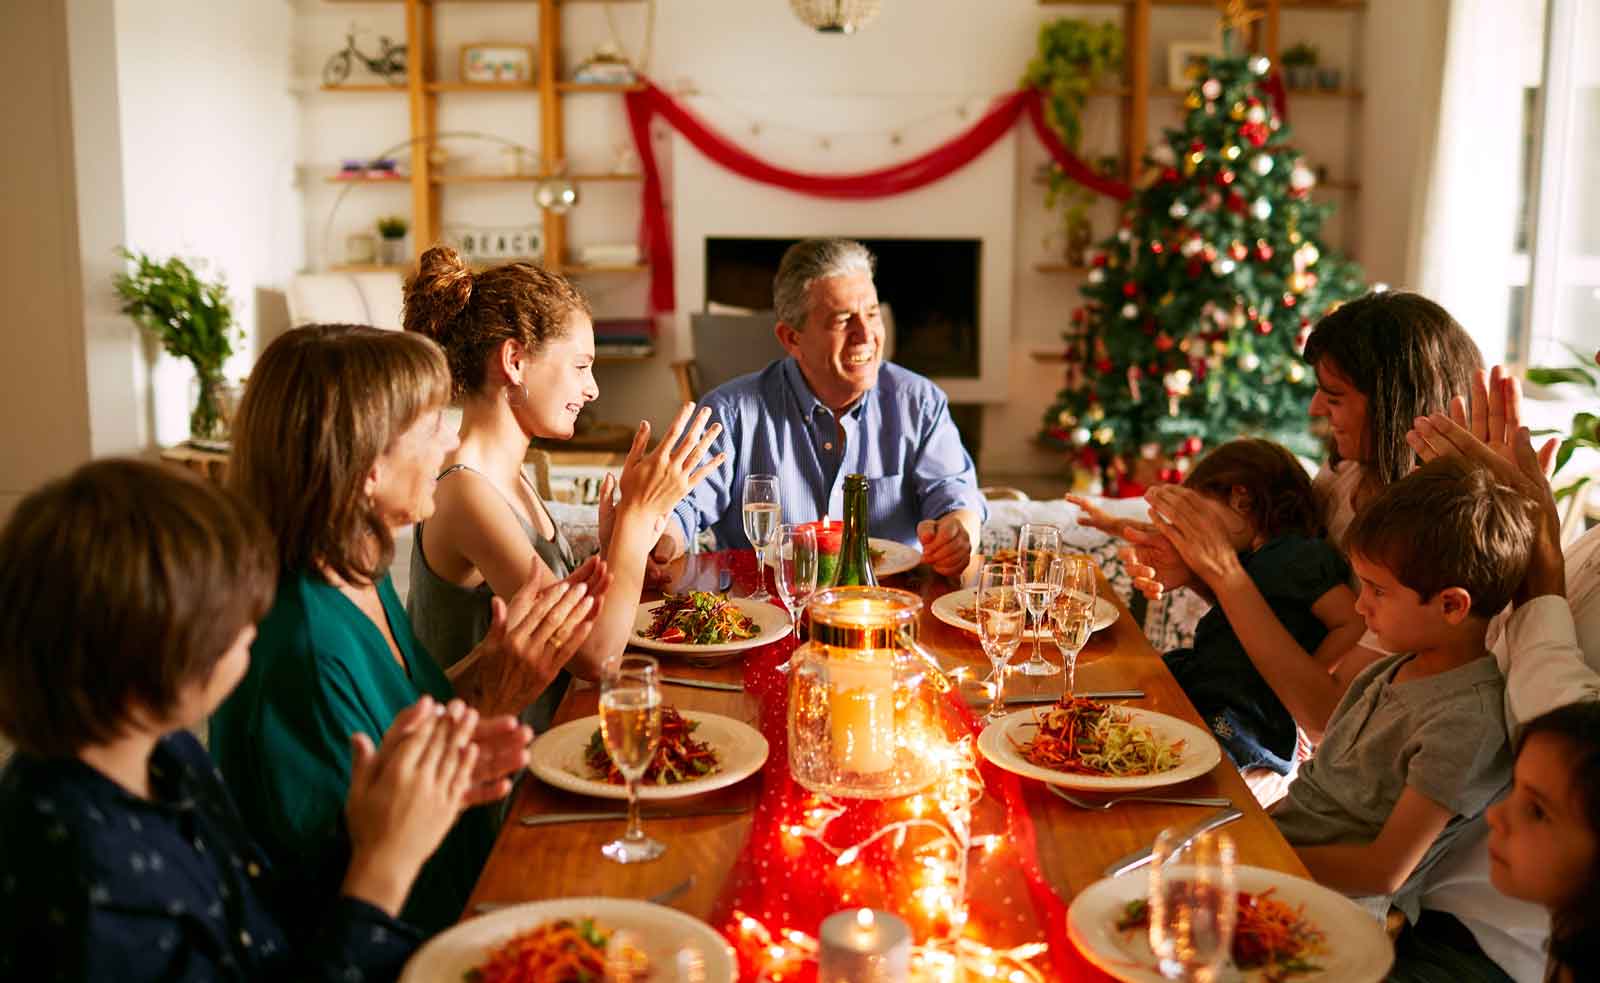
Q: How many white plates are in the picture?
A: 7